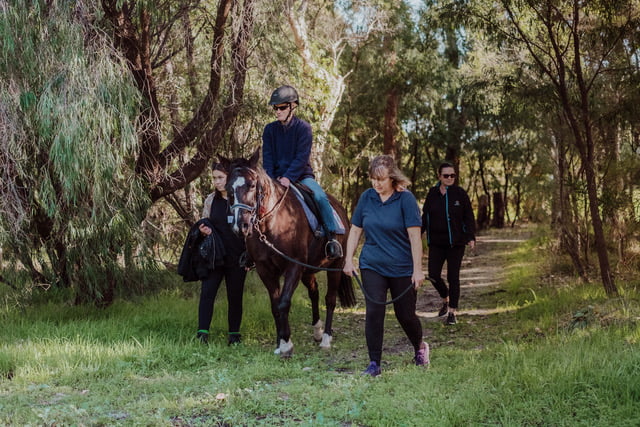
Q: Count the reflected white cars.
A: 0